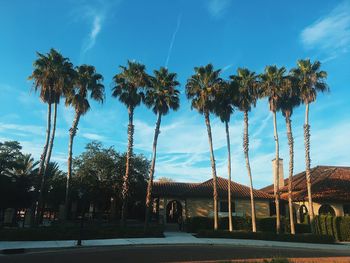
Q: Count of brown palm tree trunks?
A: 11